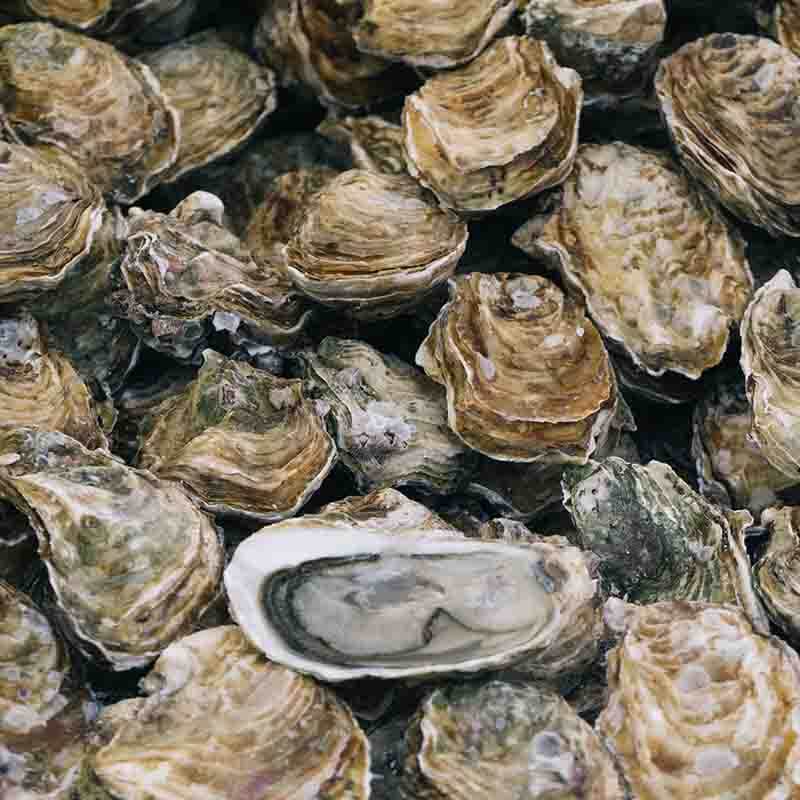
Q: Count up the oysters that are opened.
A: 1